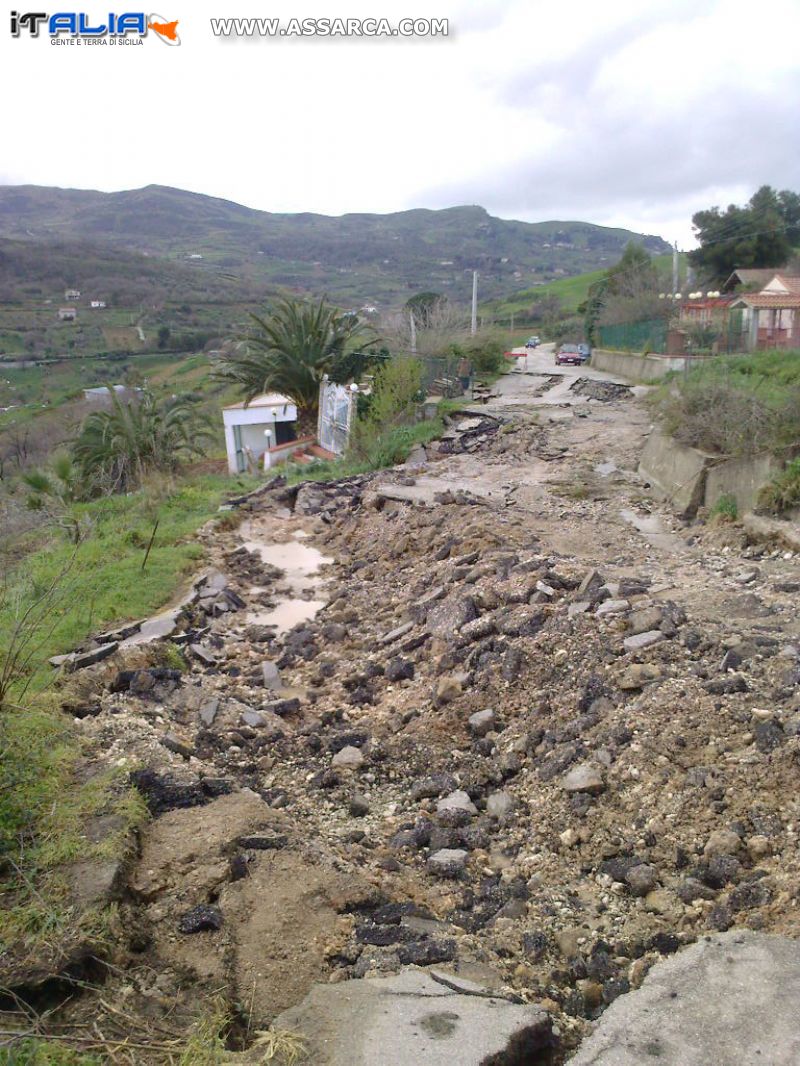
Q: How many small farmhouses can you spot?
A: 3